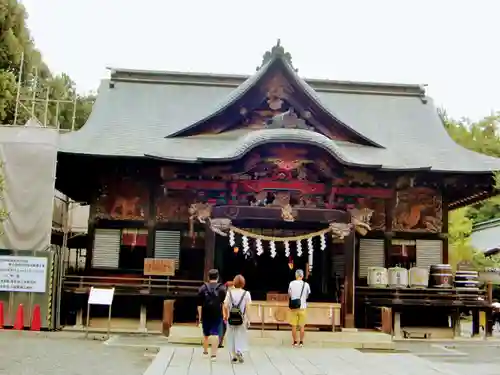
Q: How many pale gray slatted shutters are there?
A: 4